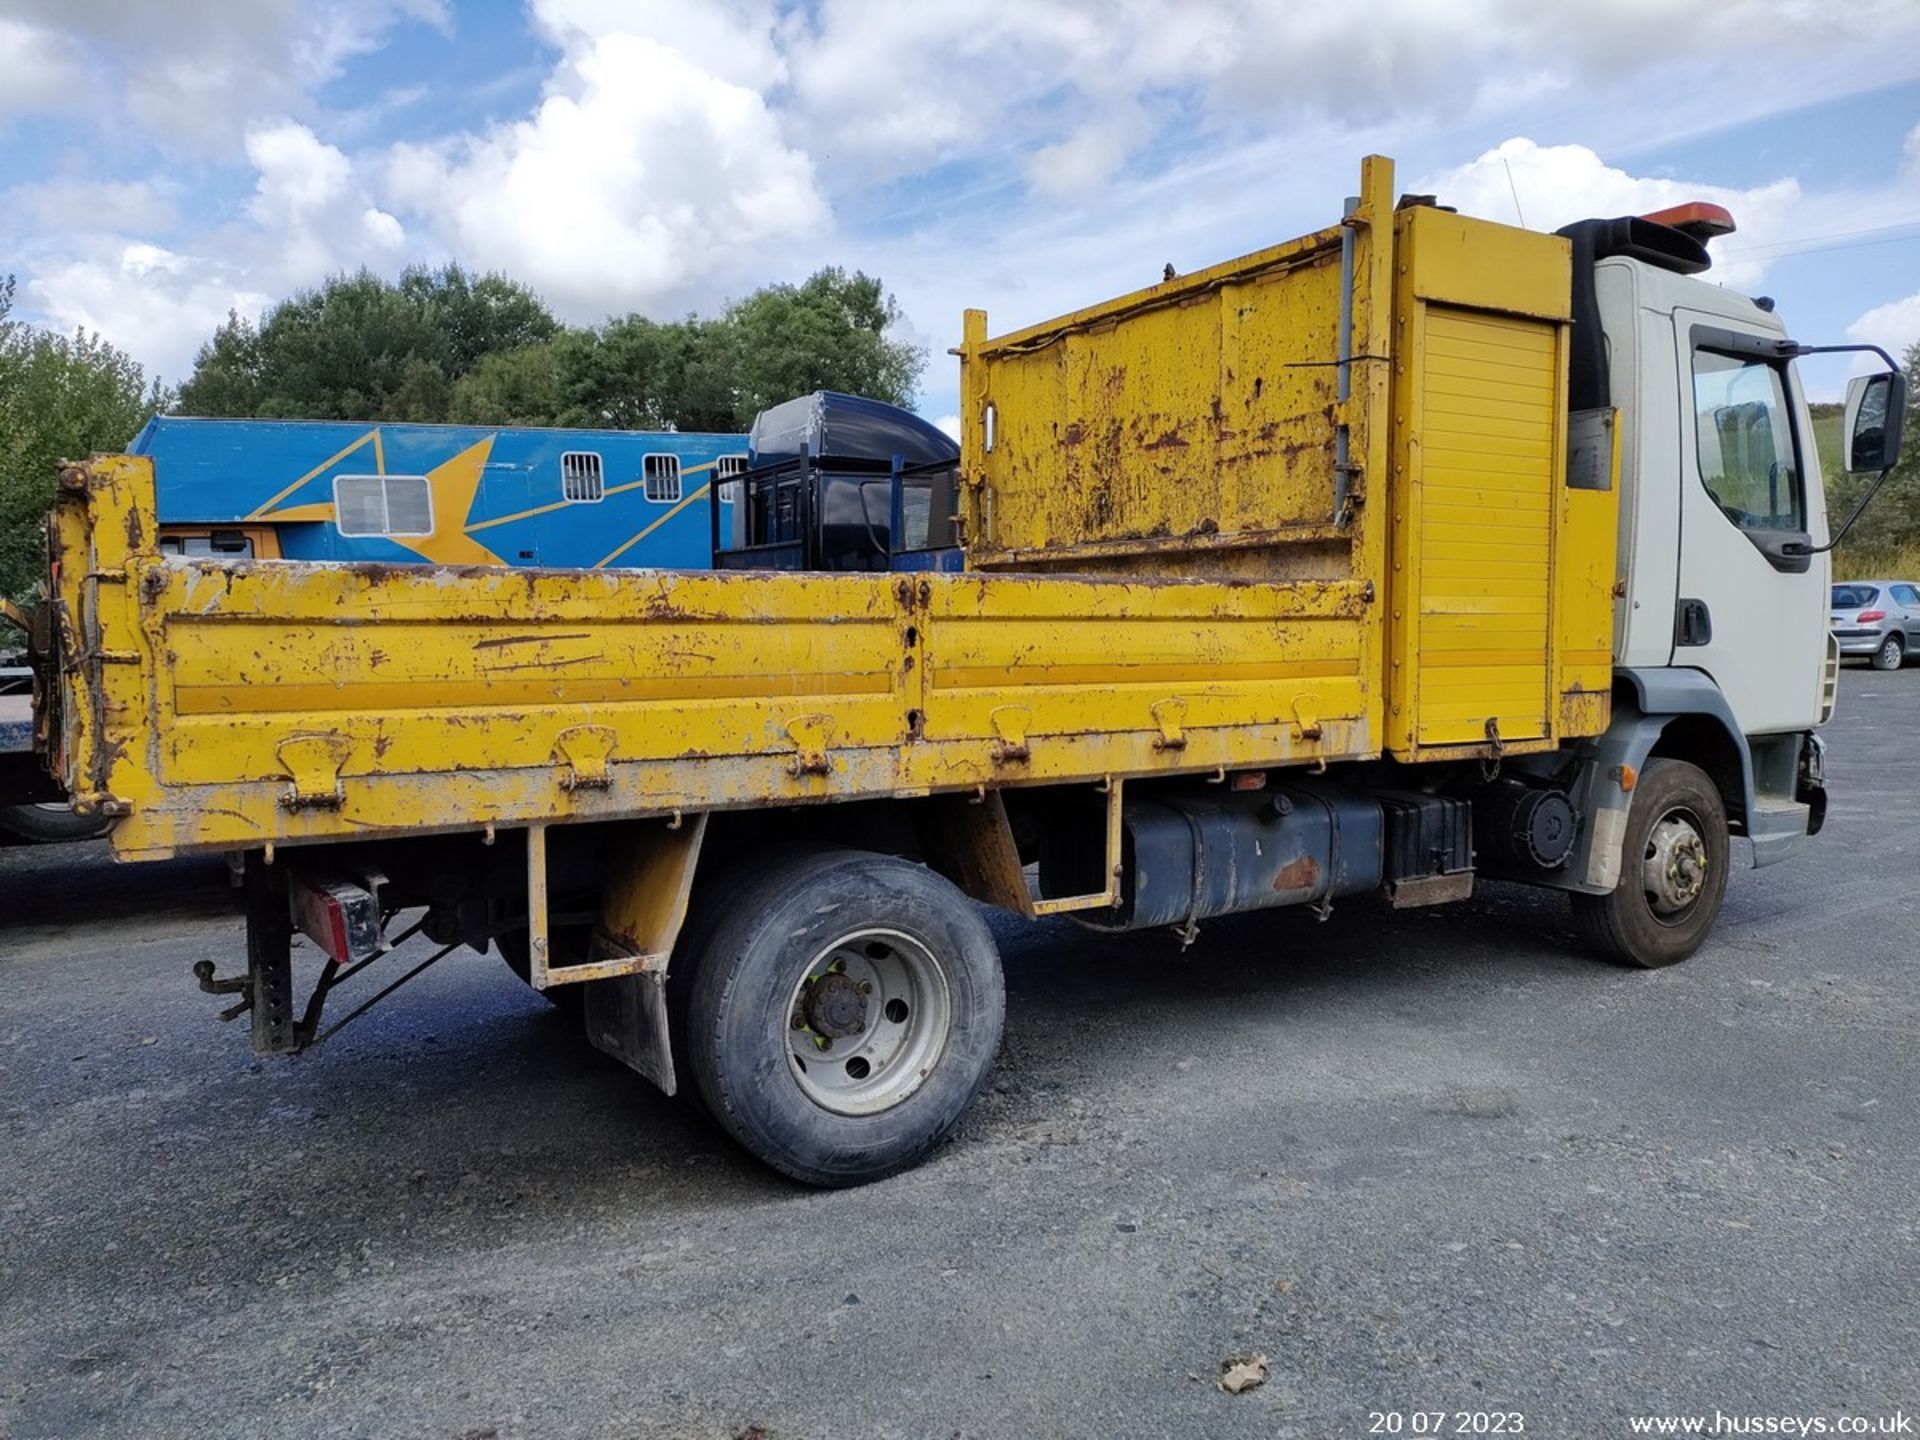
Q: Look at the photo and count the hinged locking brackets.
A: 6